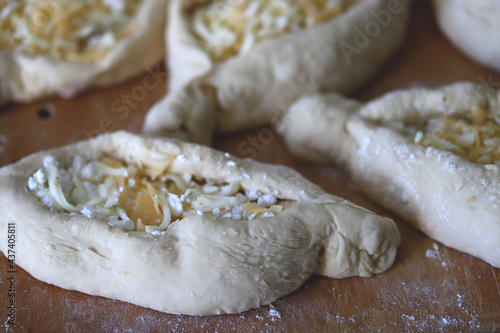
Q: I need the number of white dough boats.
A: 5